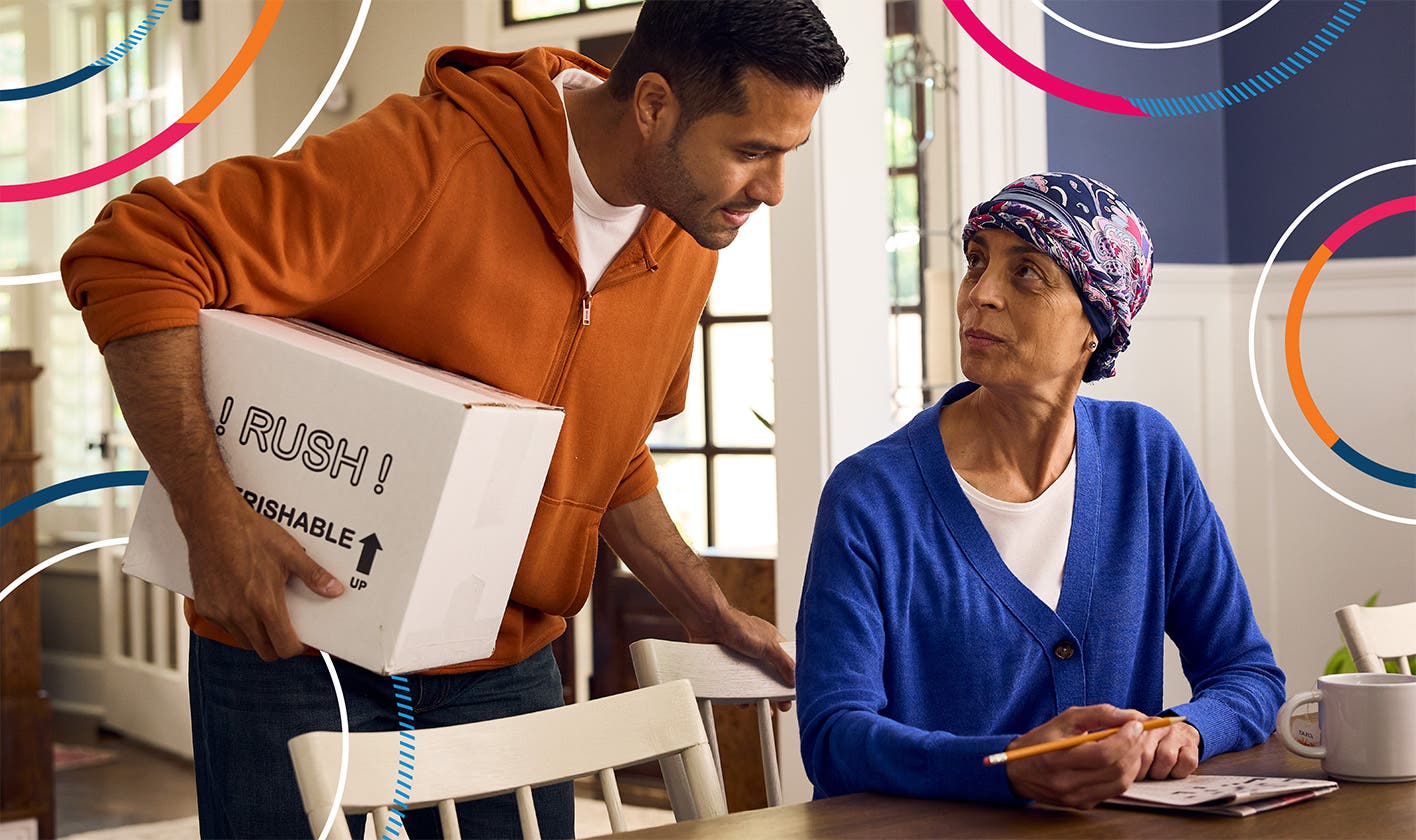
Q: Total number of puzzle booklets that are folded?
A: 1